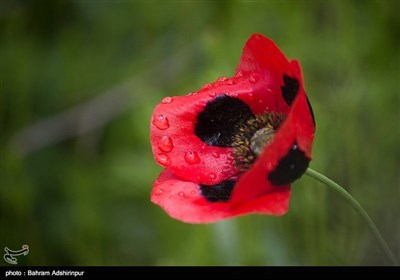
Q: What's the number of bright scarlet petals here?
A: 4